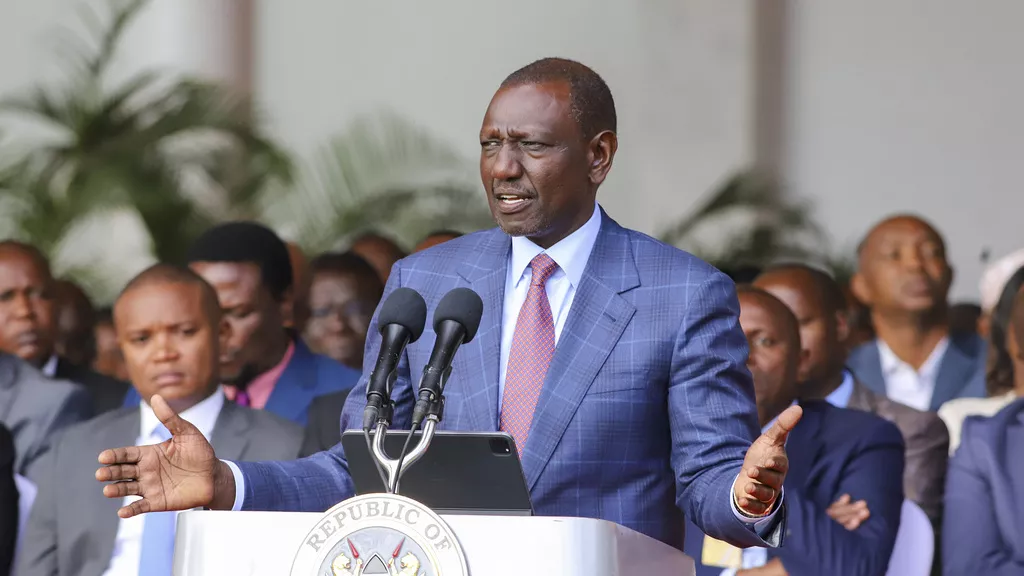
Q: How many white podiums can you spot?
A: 1